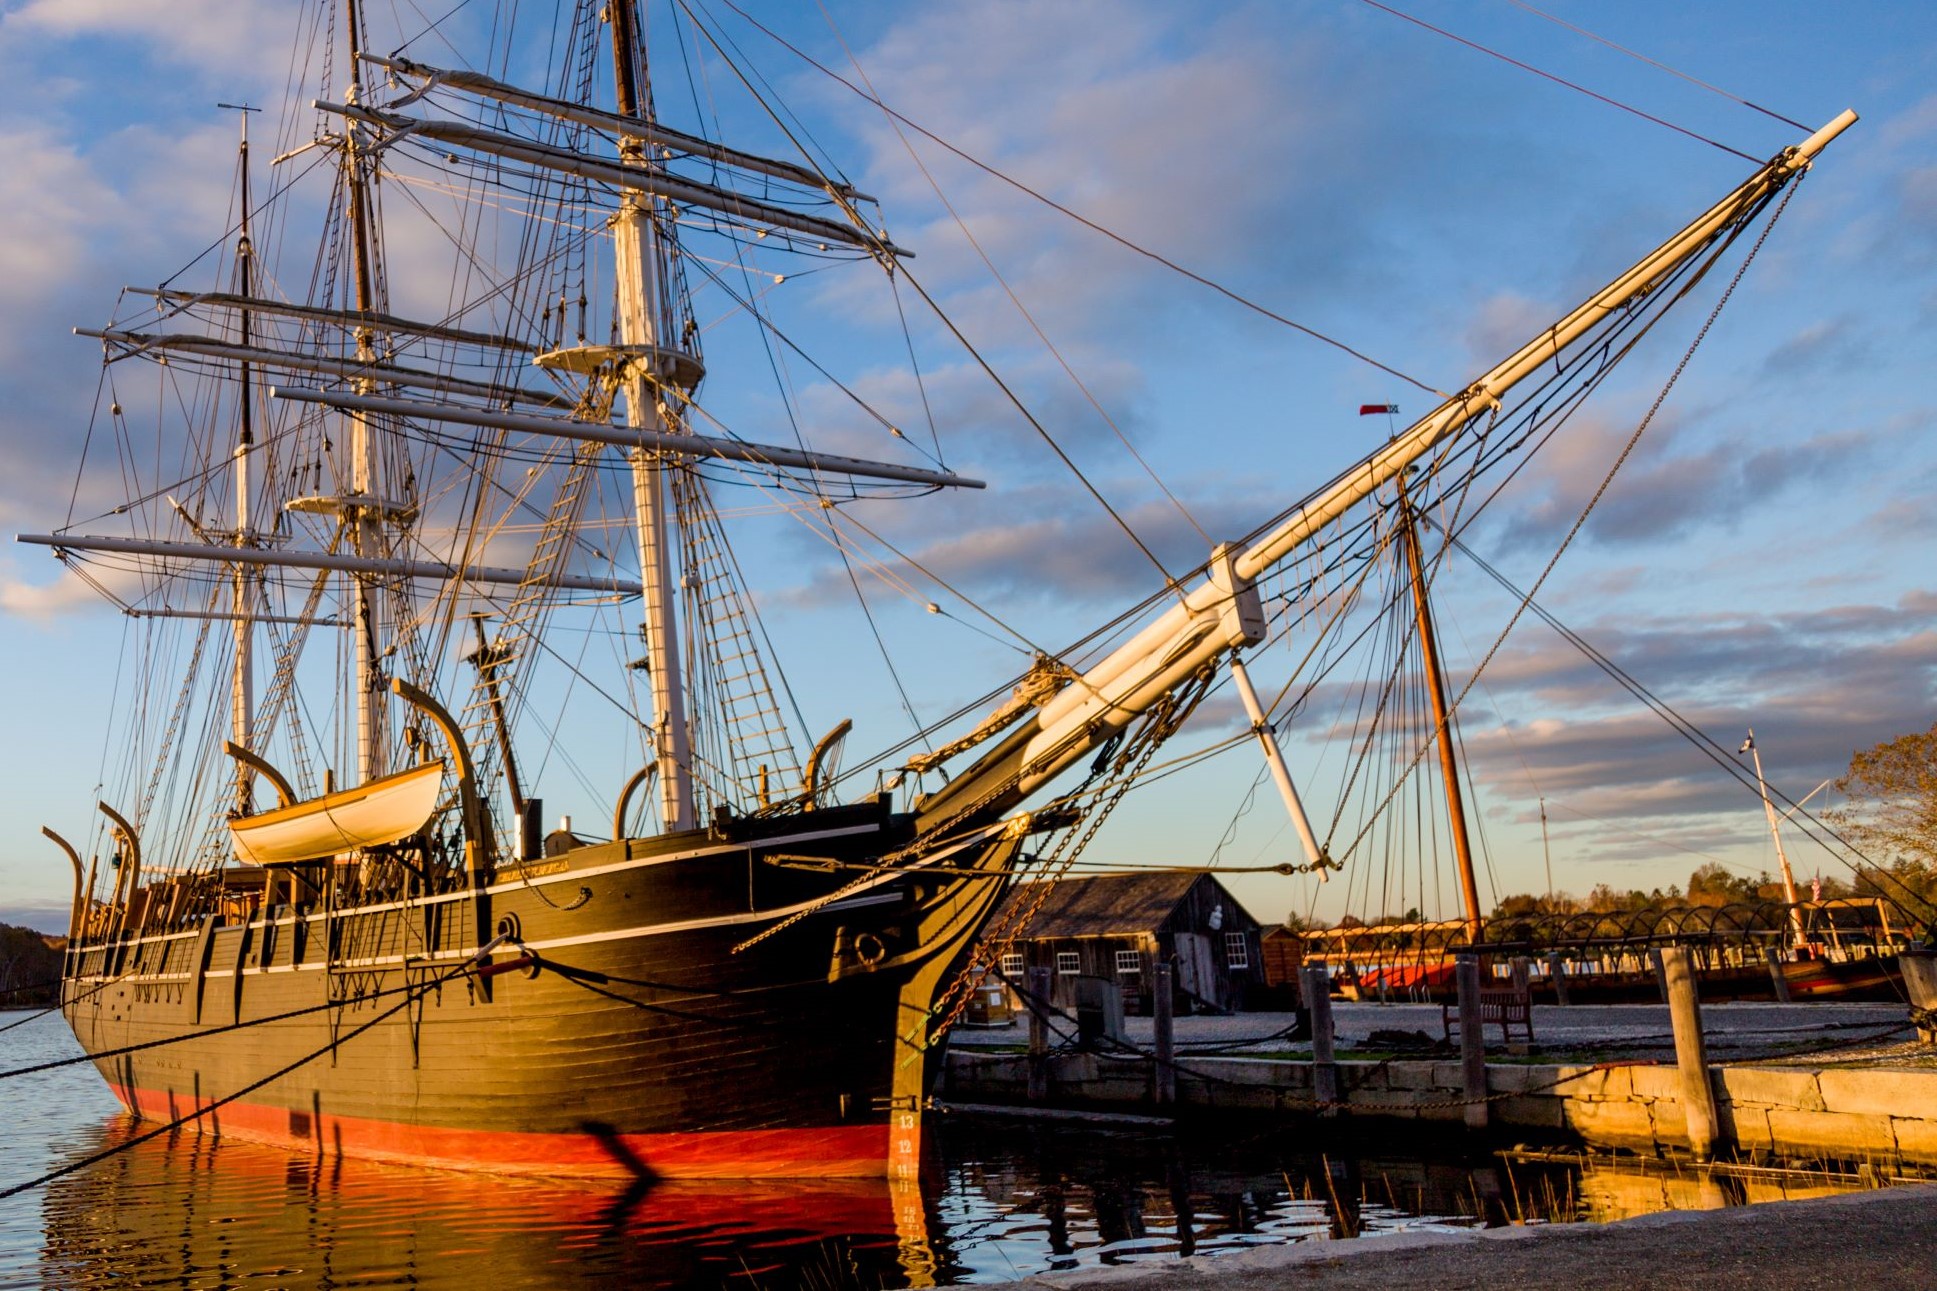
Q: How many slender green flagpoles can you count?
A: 0